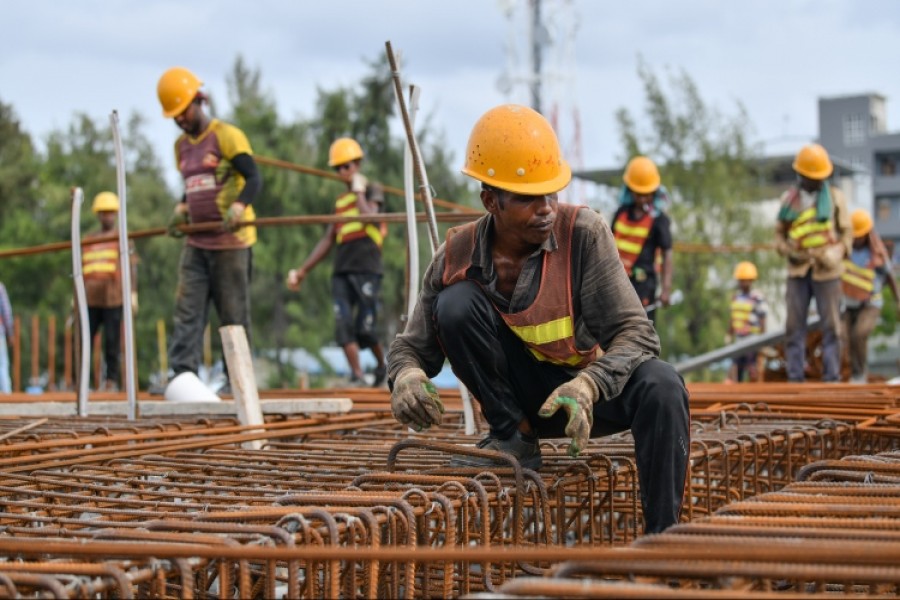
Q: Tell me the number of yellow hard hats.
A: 8